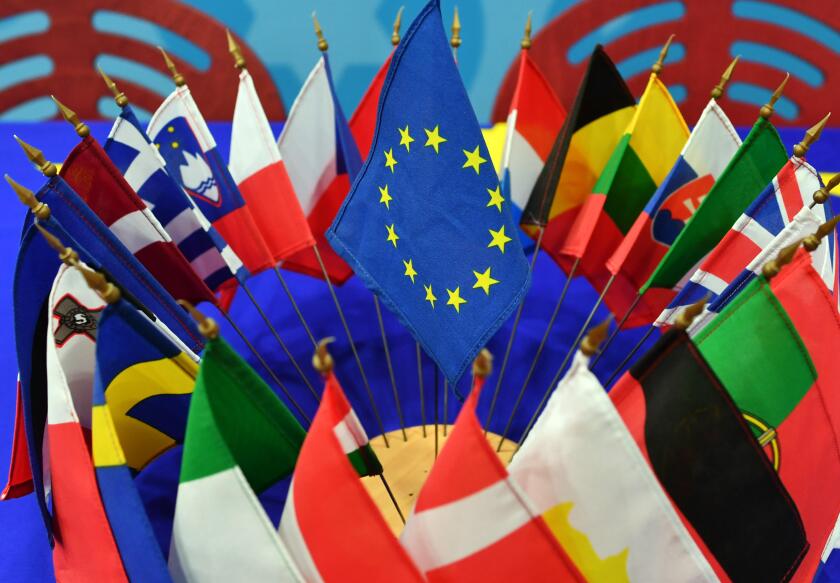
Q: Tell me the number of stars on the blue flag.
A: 12